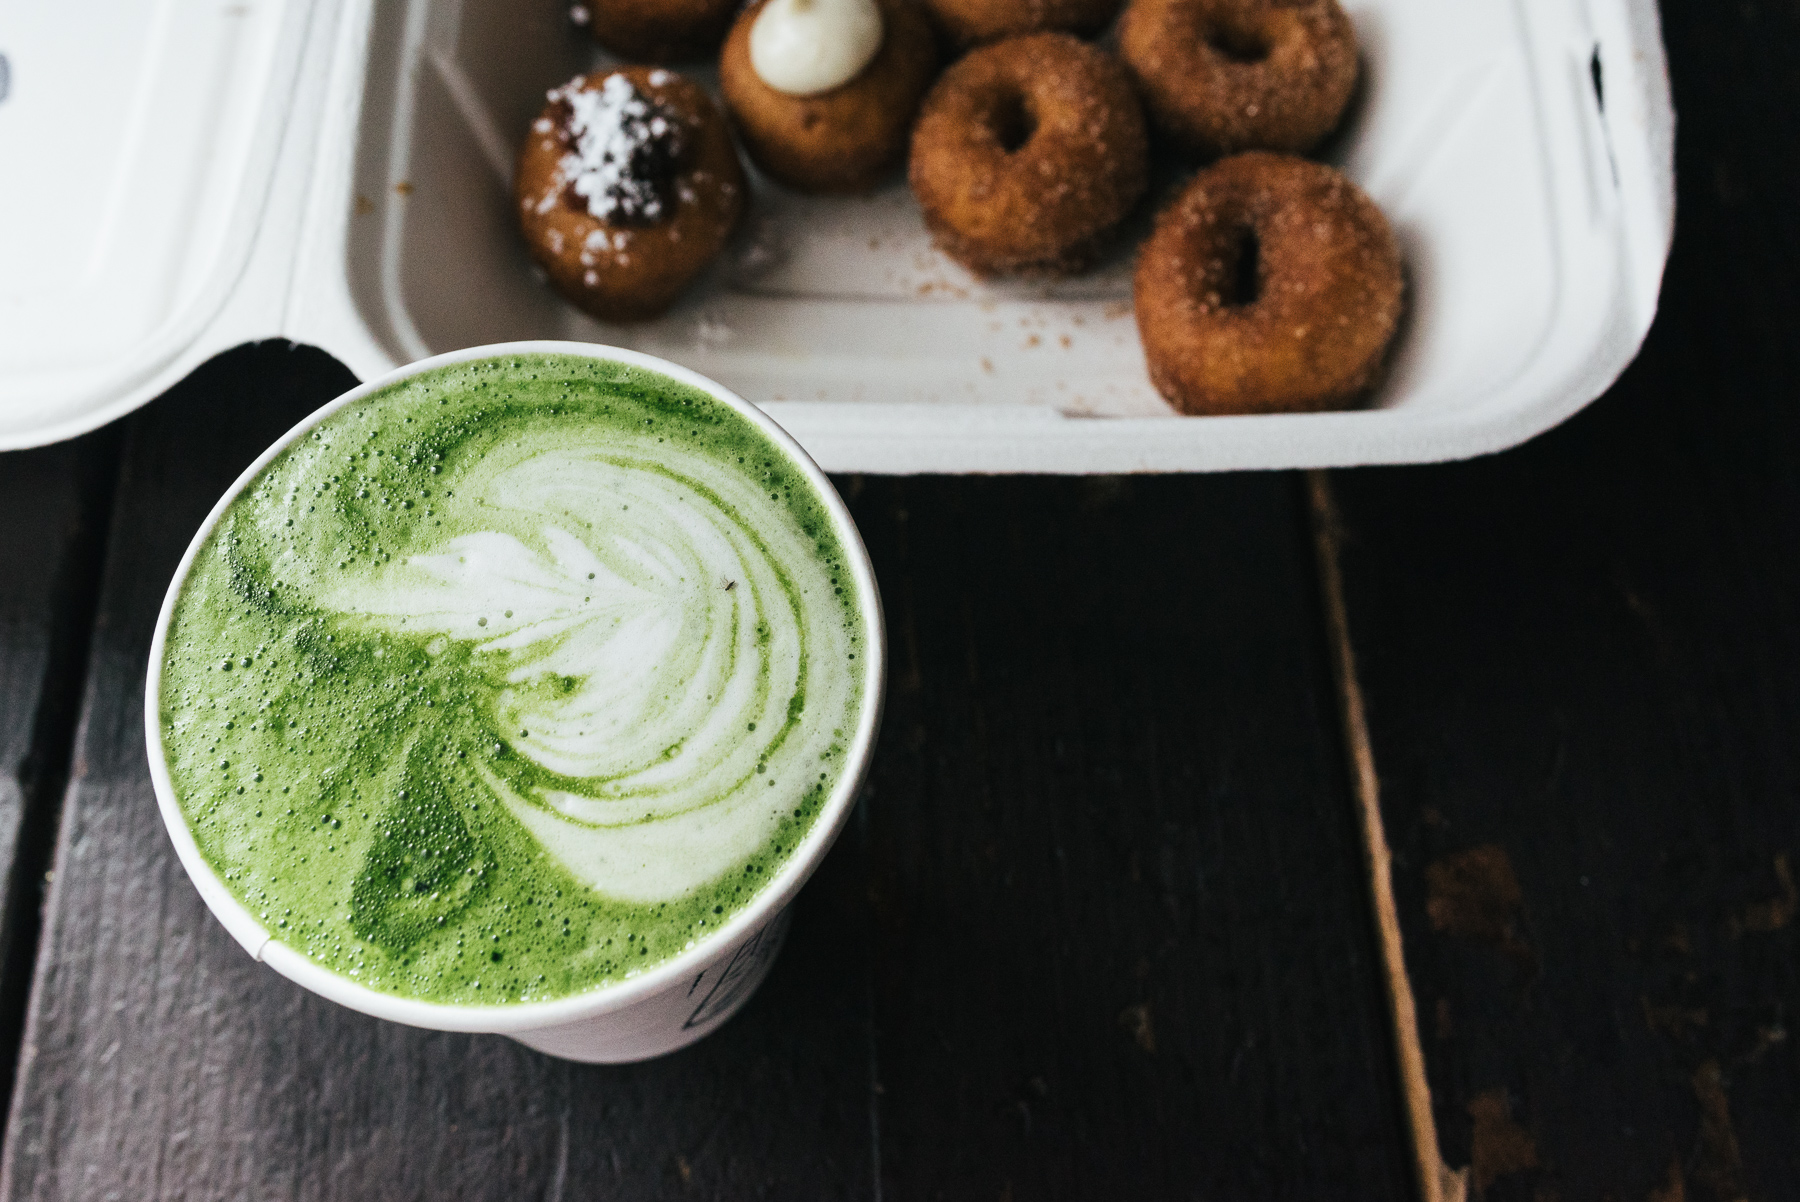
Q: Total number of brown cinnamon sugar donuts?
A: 4